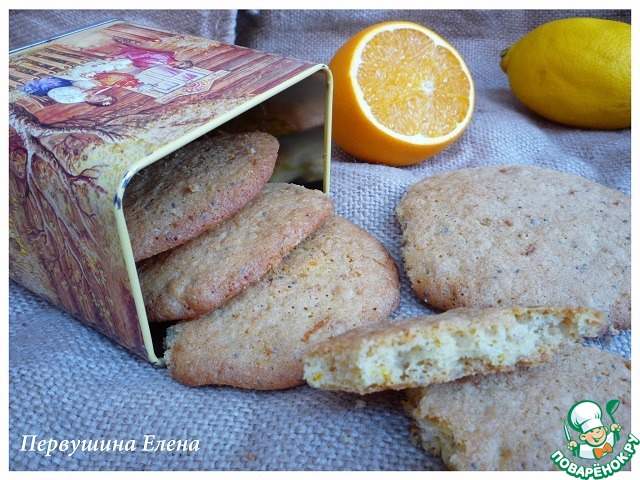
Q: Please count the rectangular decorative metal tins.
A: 1